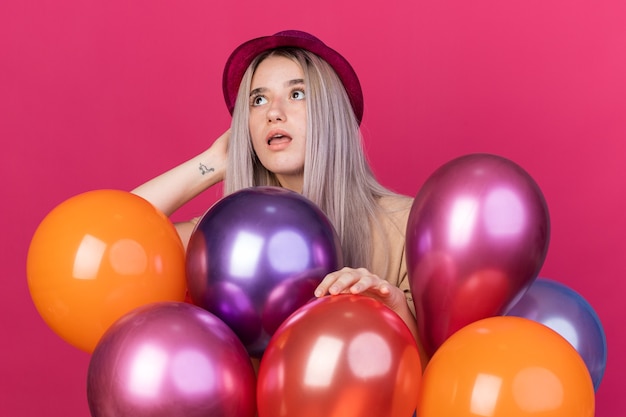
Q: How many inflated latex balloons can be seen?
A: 7